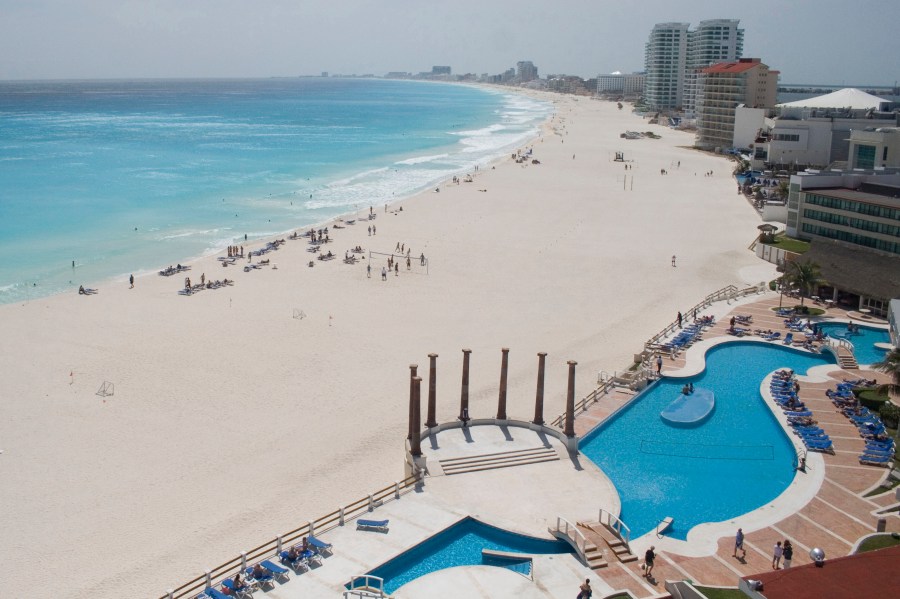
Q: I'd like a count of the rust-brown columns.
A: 7